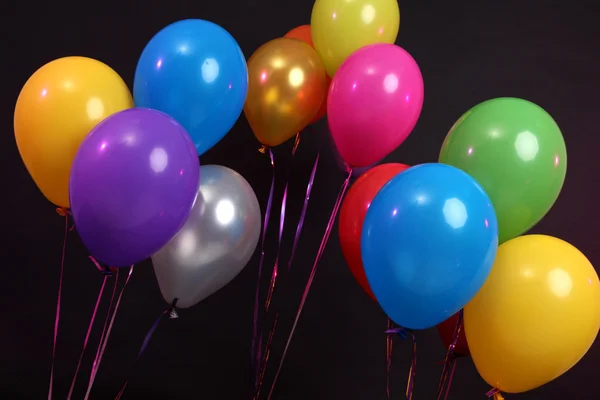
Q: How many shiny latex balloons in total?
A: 13